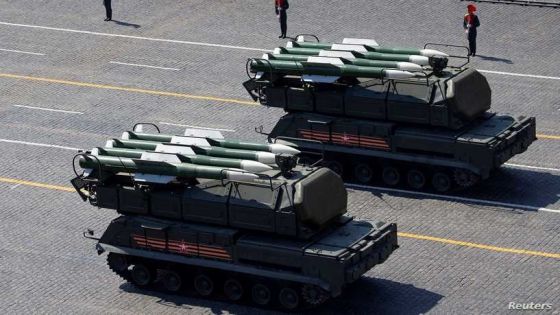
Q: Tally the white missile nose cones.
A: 8